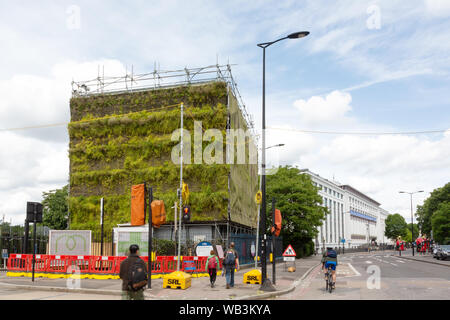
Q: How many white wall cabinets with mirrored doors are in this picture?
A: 0